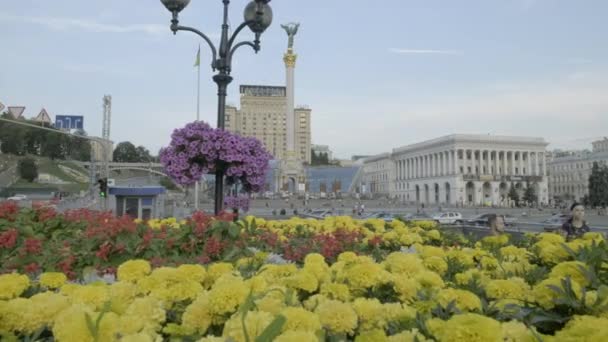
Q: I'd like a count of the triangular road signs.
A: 2